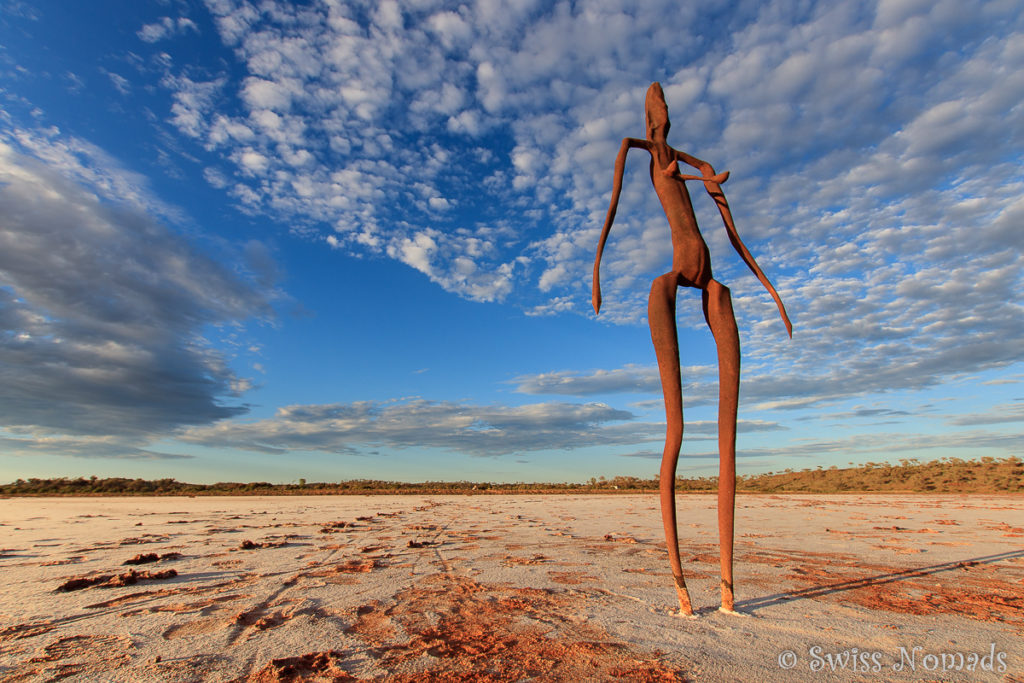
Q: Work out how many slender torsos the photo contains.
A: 1